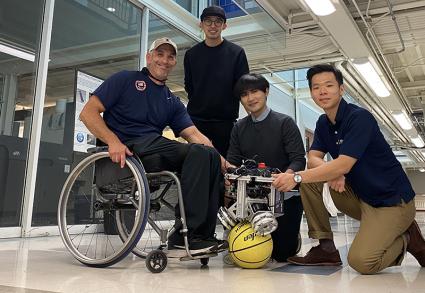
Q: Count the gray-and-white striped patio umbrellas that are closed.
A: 0